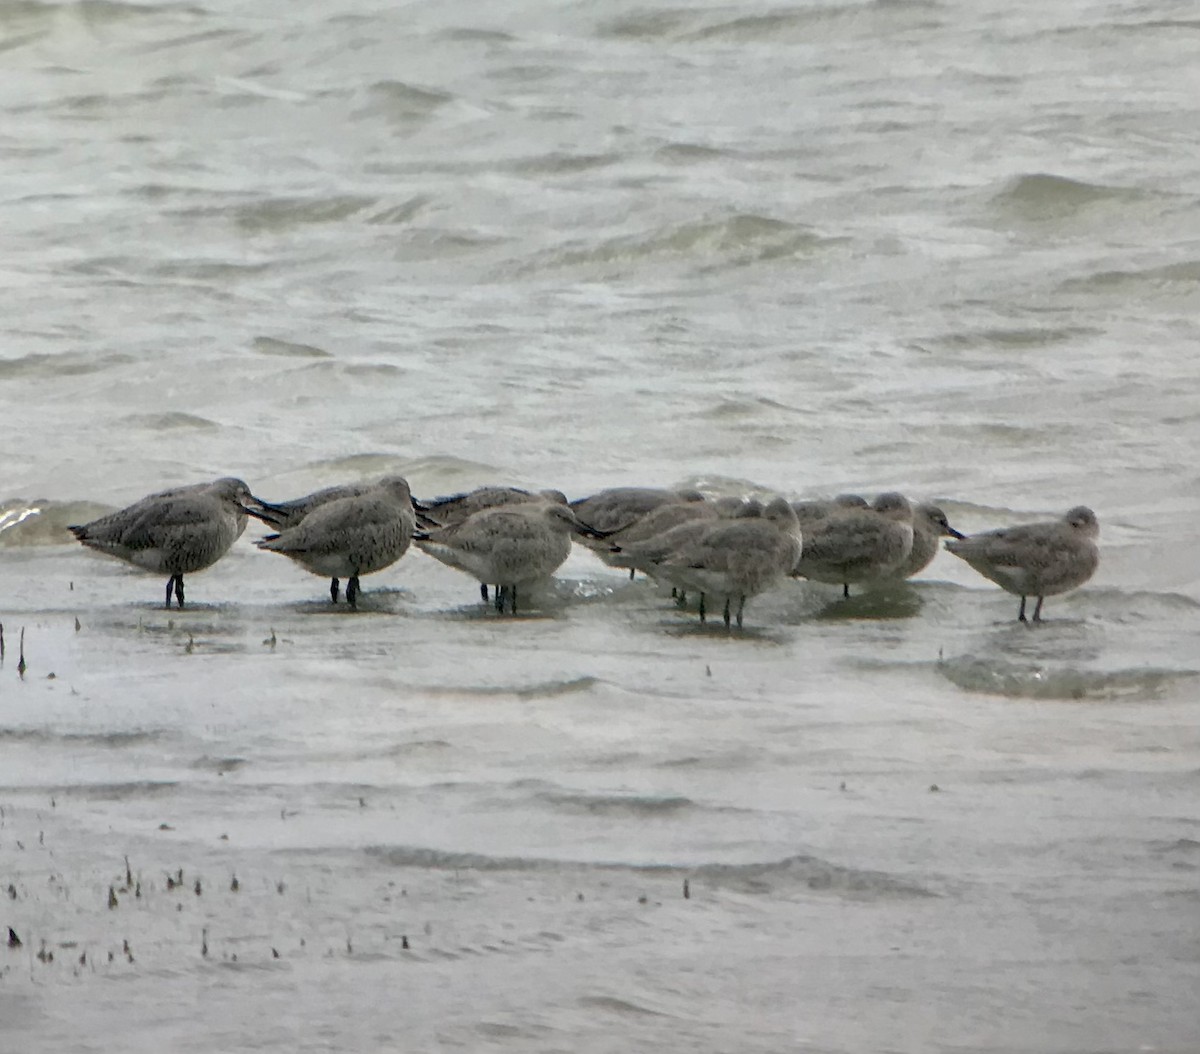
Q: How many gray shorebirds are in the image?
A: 14